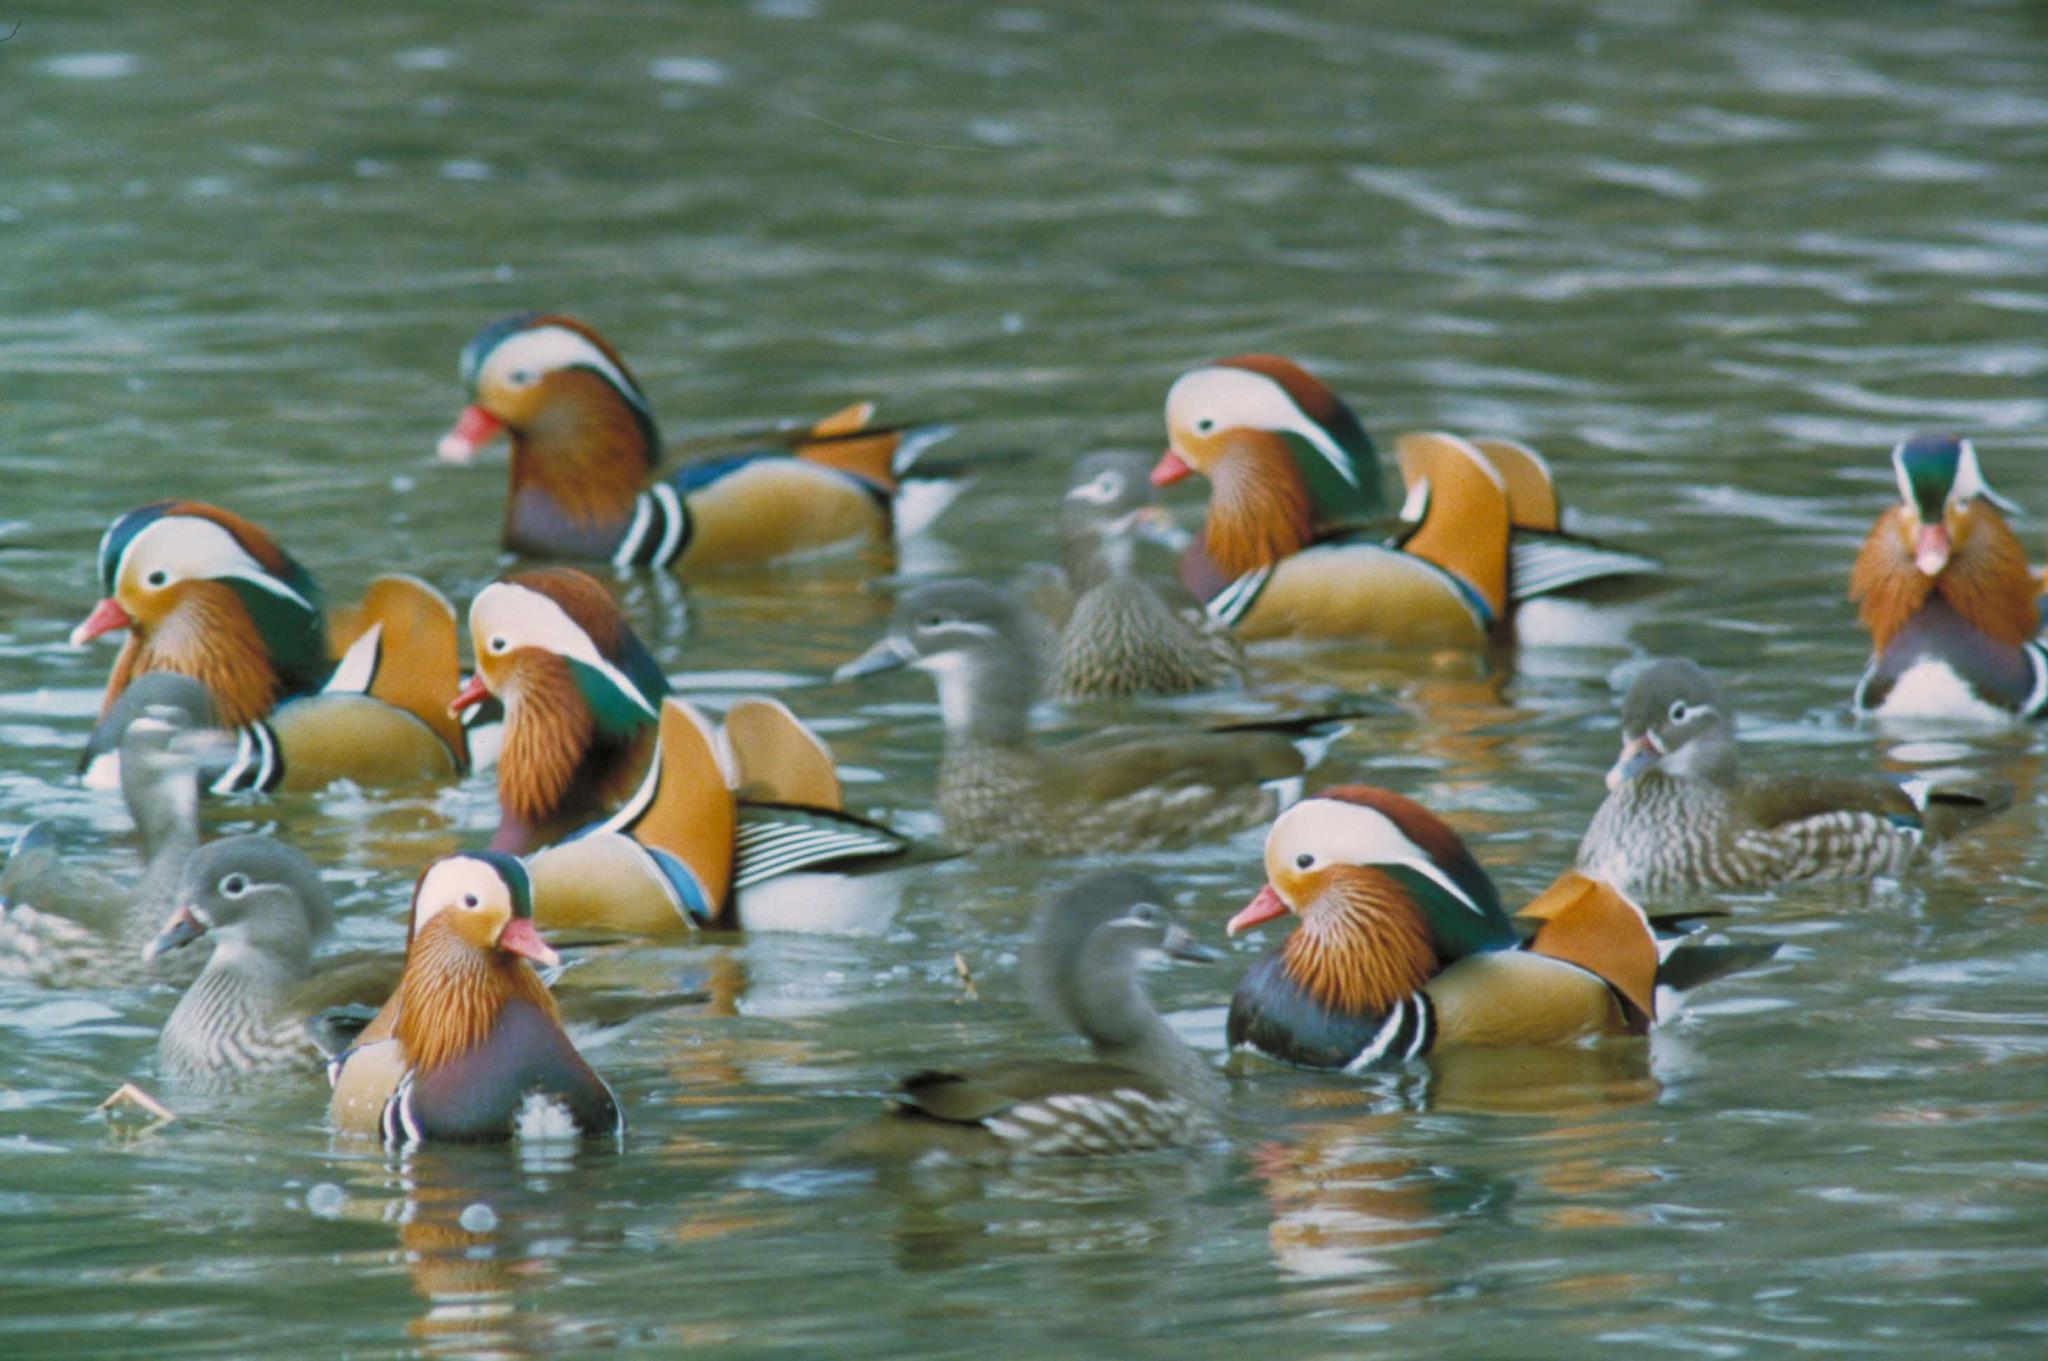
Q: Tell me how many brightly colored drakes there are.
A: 7